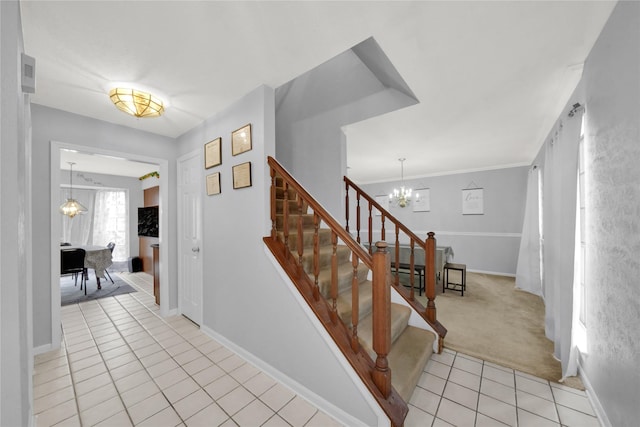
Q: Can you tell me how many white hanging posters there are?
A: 3